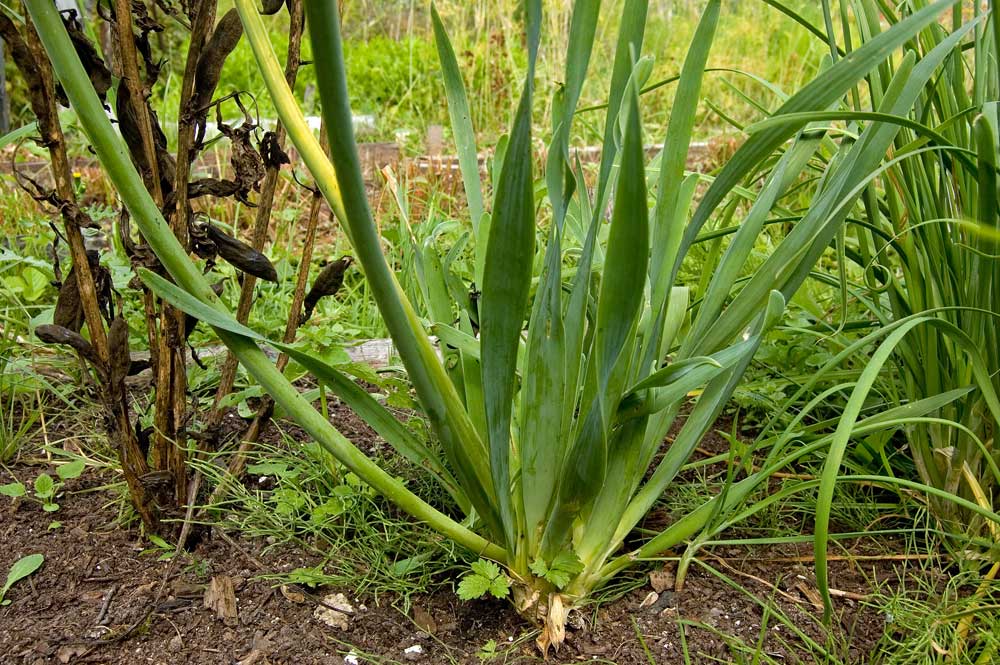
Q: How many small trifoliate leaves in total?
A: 2